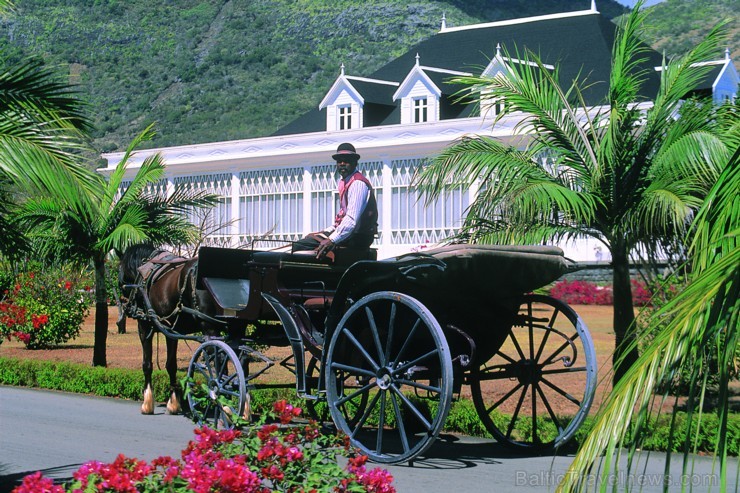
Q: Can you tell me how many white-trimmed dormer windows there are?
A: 4